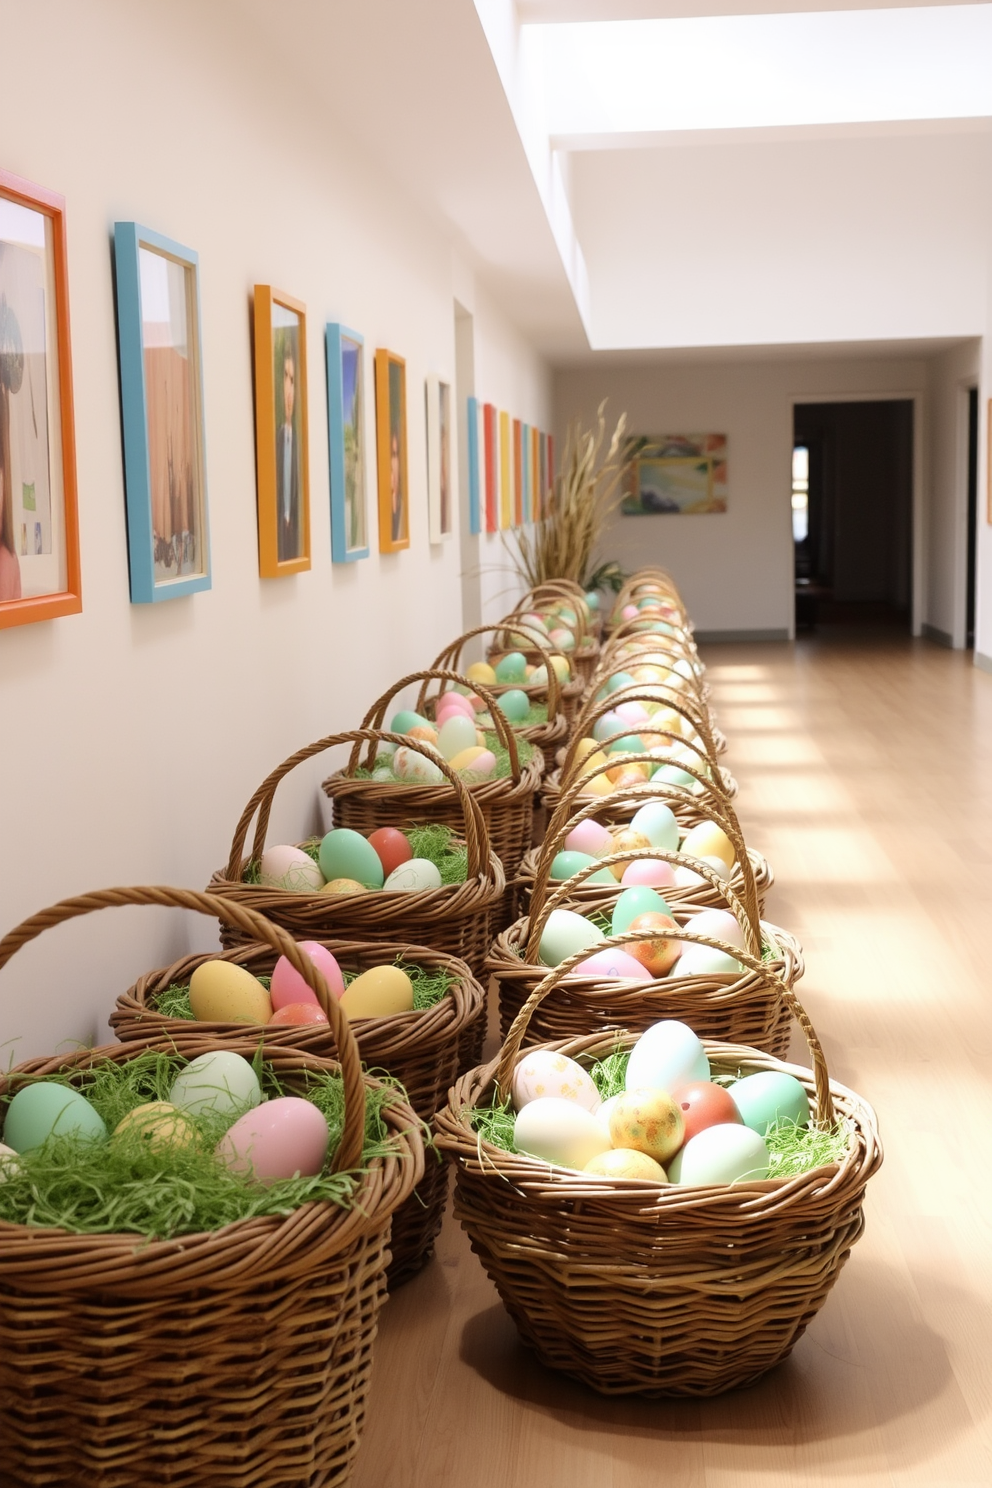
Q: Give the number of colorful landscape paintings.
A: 1